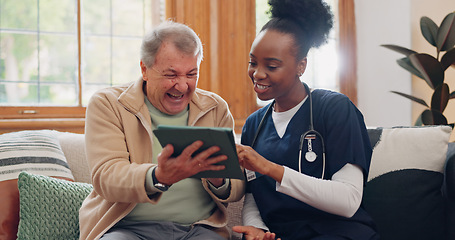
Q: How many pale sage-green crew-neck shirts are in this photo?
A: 1